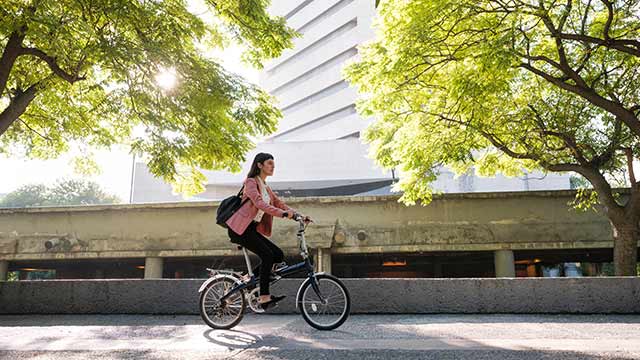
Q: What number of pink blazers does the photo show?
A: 1